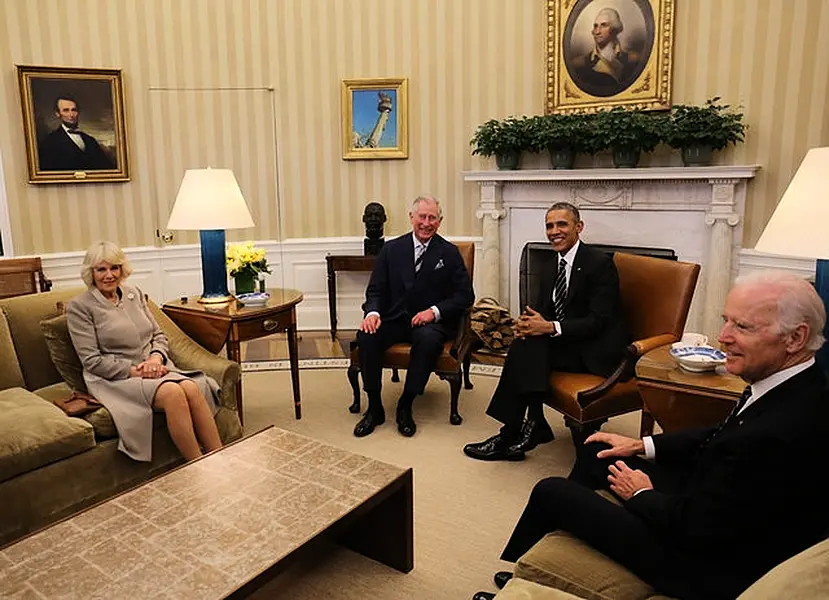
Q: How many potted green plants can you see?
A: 4